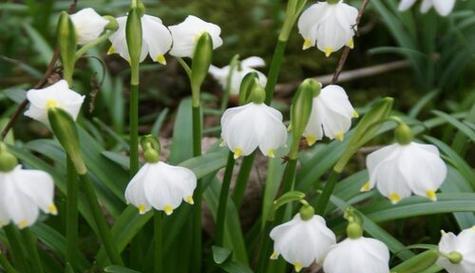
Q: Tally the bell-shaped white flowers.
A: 15